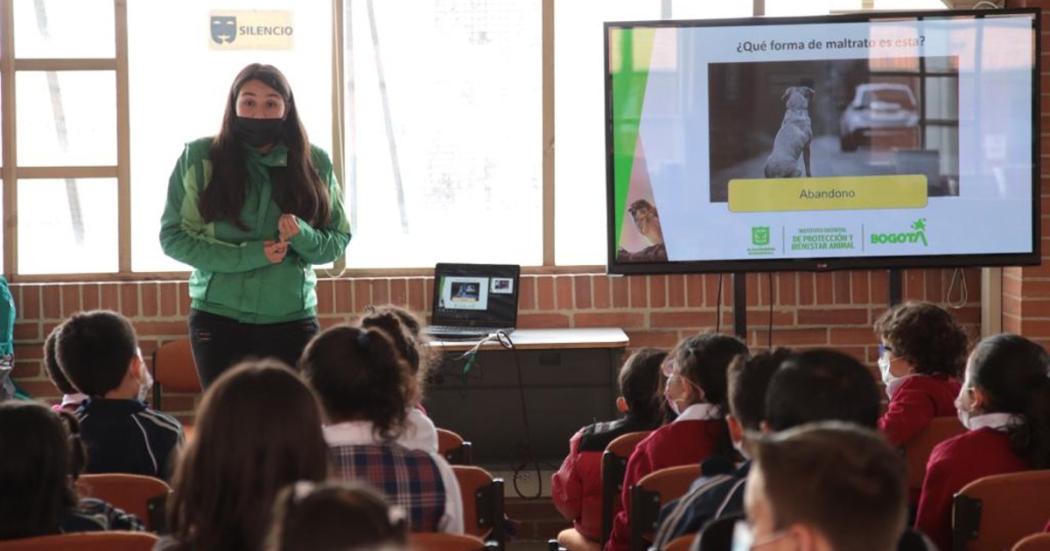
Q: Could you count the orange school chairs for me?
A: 12